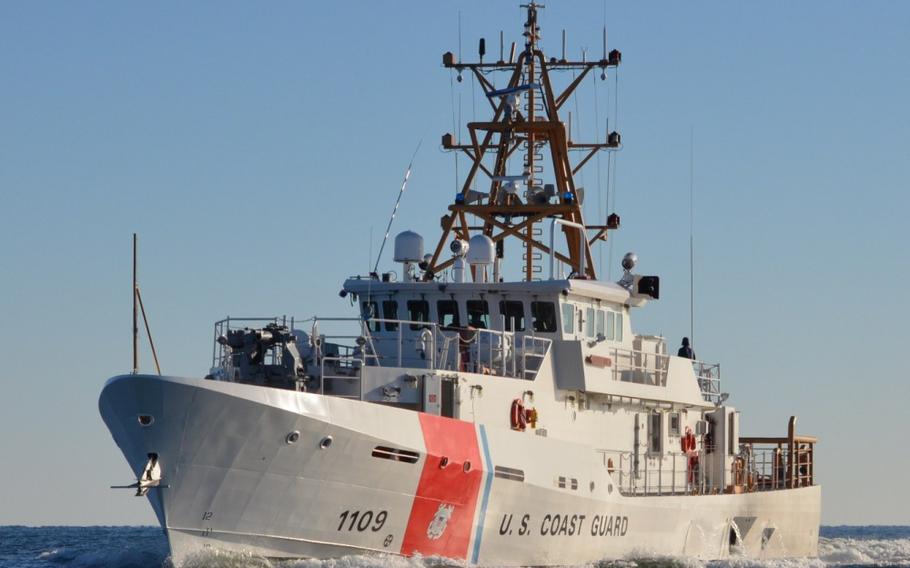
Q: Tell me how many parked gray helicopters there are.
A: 0